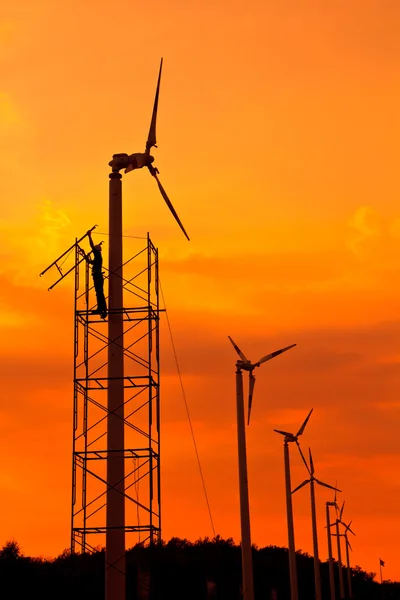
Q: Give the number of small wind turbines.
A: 6